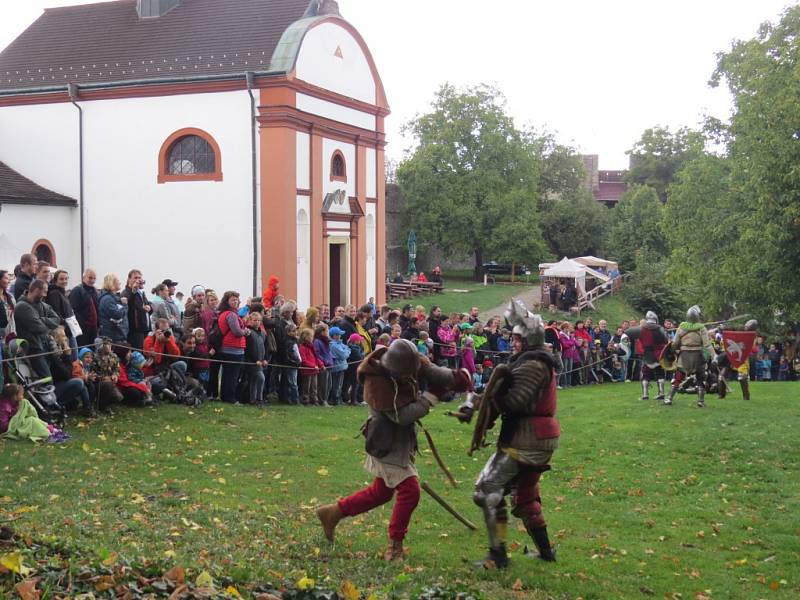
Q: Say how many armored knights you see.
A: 5